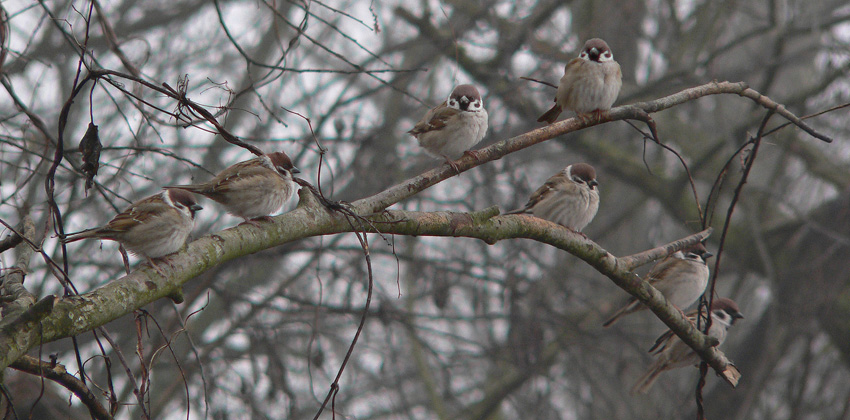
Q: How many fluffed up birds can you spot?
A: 7